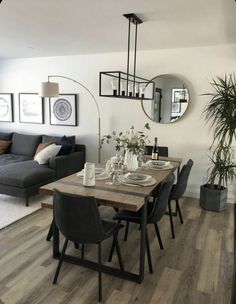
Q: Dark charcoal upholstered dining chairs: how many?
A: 4